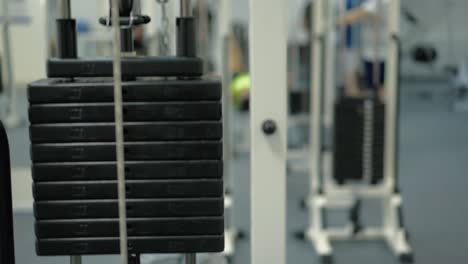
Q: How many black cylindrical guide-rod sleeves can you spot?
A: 2